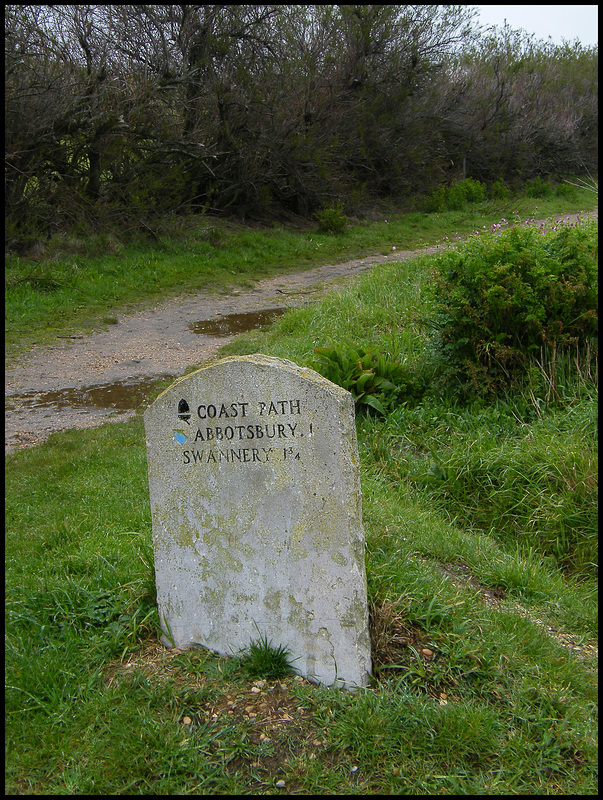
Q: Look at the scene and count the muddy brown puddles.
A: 2